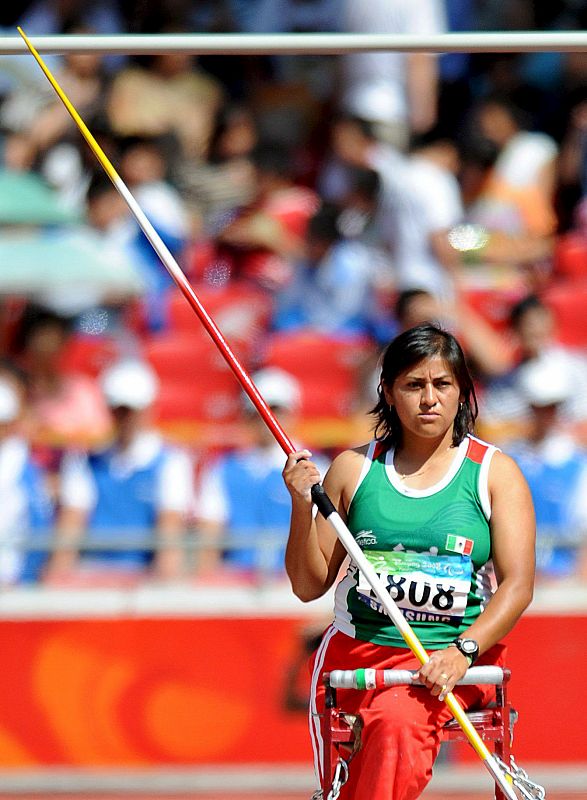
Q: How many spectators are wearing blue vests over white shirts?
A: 4